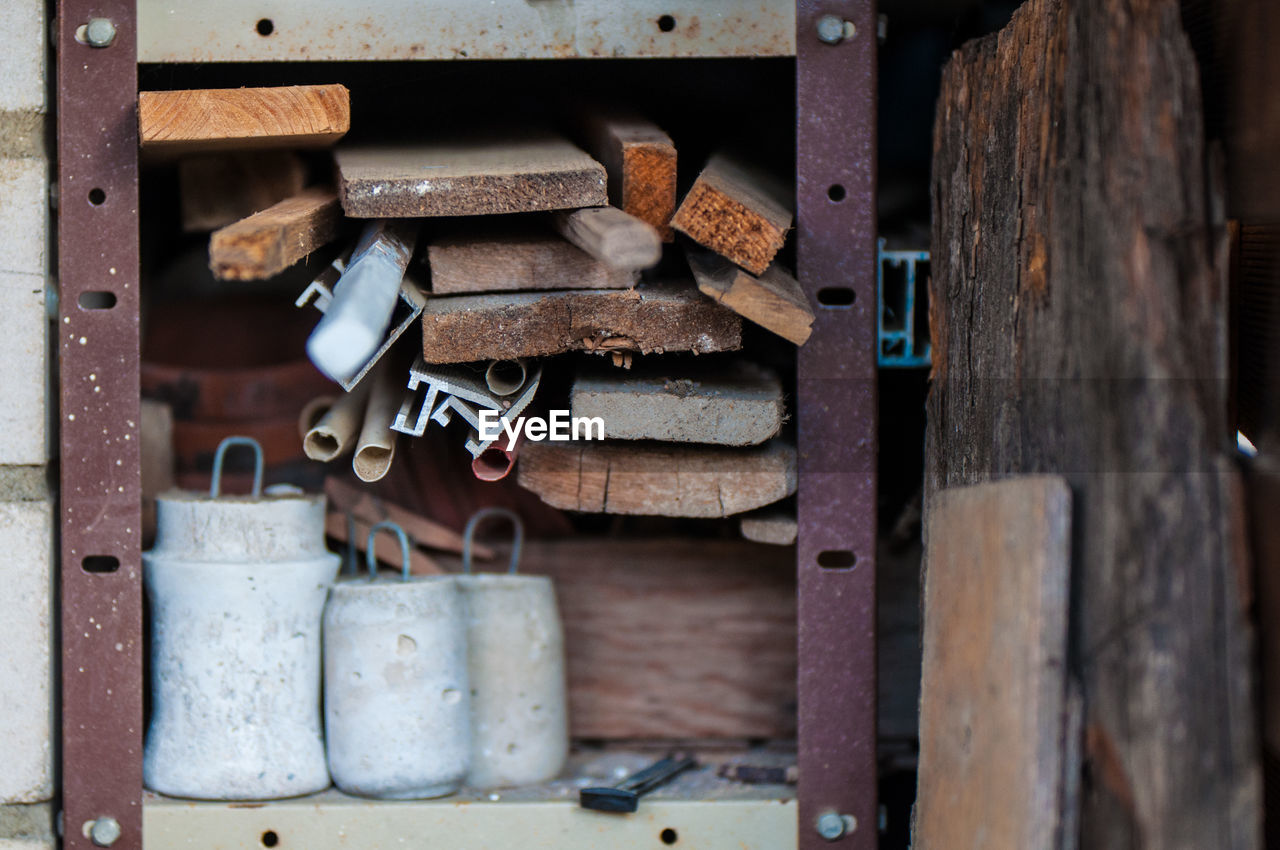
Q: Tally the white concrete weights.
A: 3